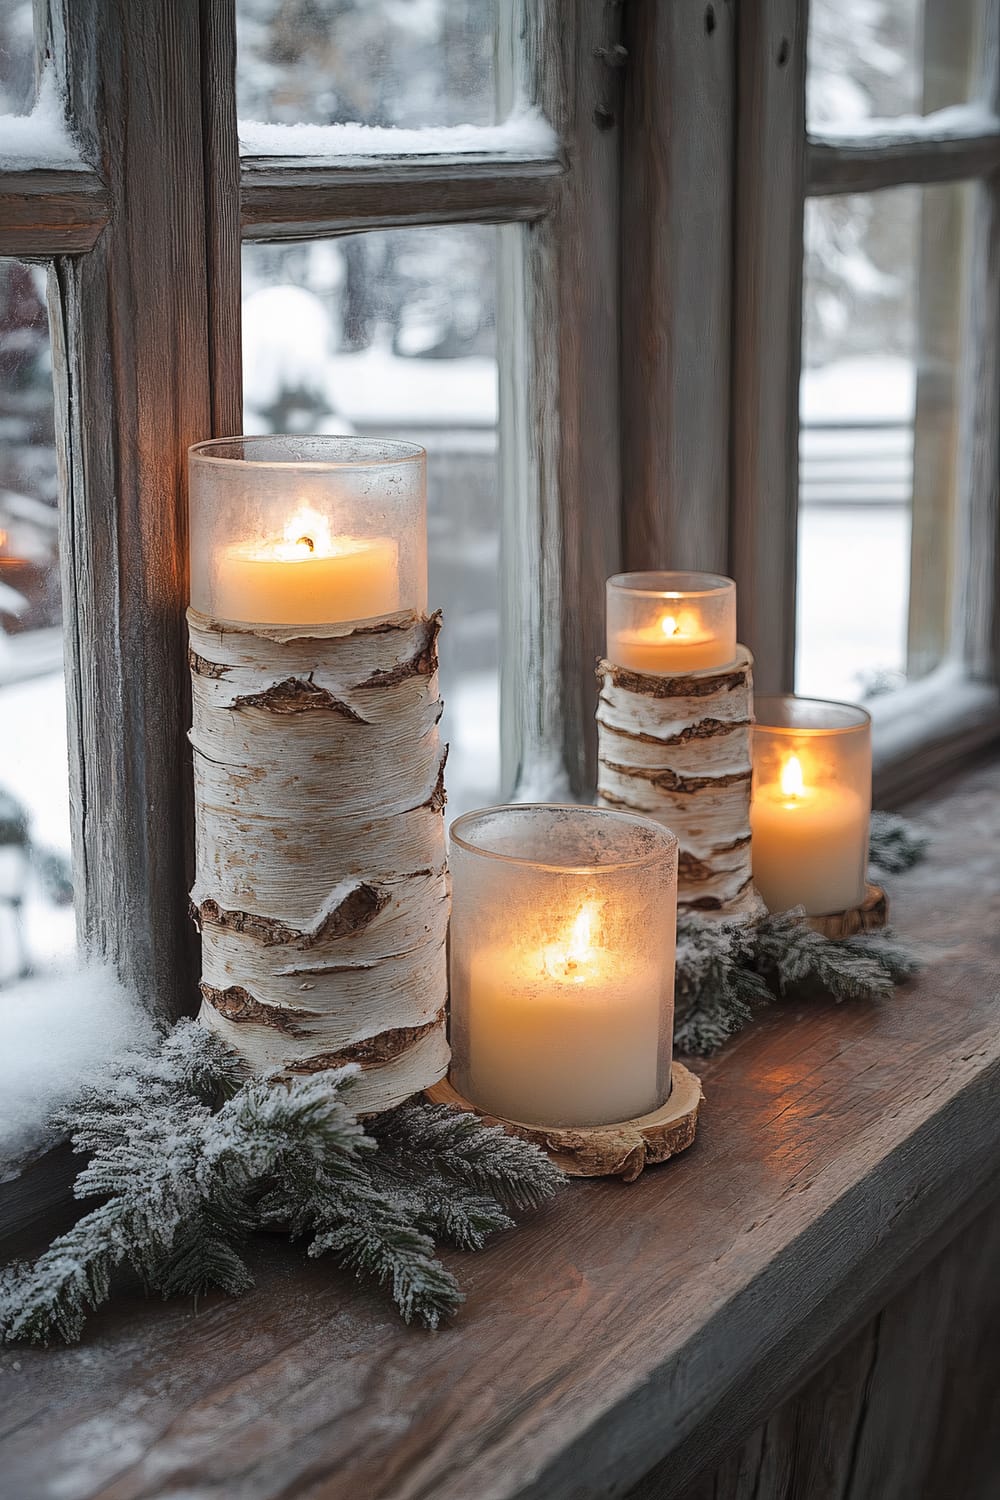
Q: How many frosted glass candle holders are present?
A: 4